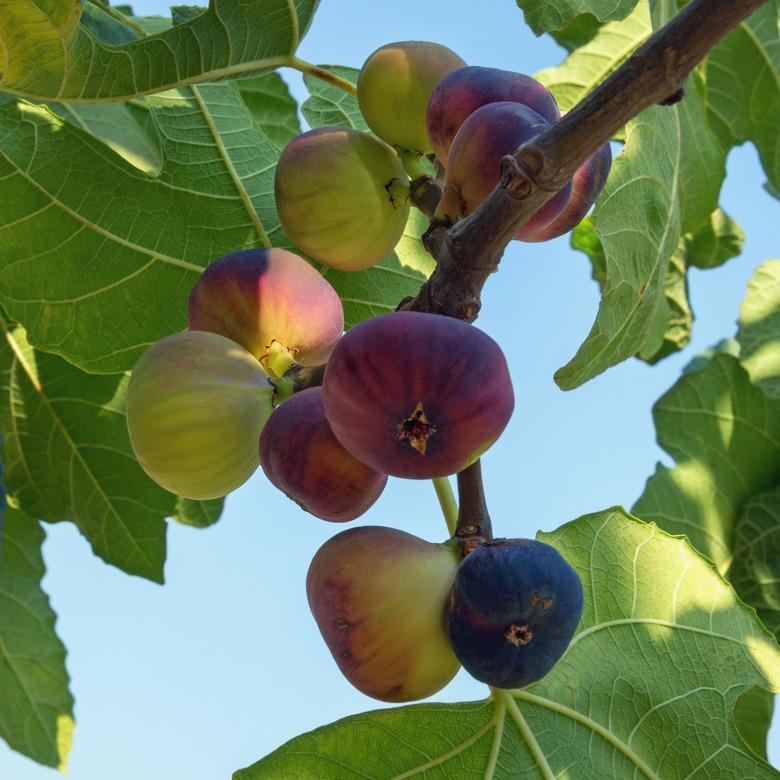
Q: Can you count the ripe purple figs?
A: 6